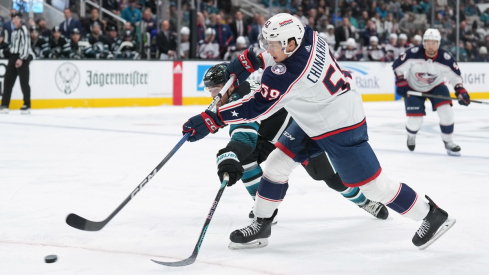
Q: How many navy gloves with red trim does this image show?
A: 4